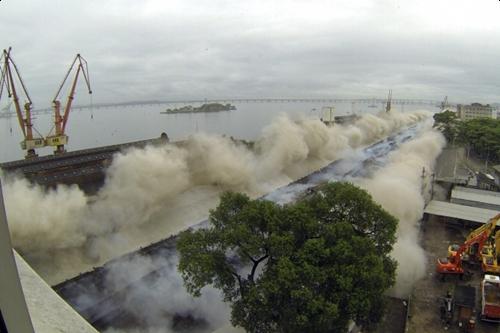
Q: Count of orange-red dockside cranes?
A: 2